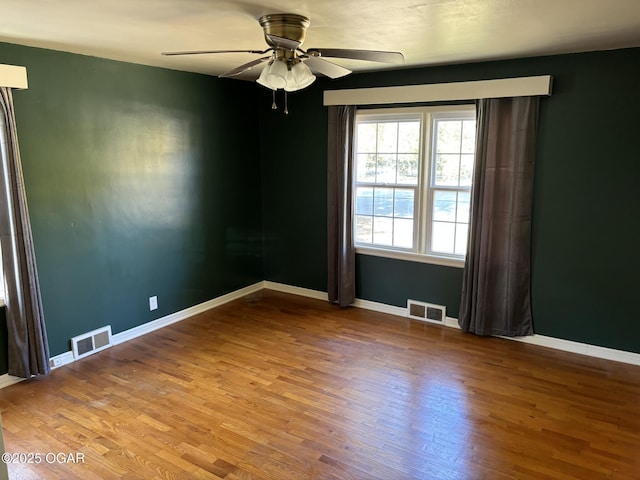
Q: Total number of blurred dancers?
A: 0